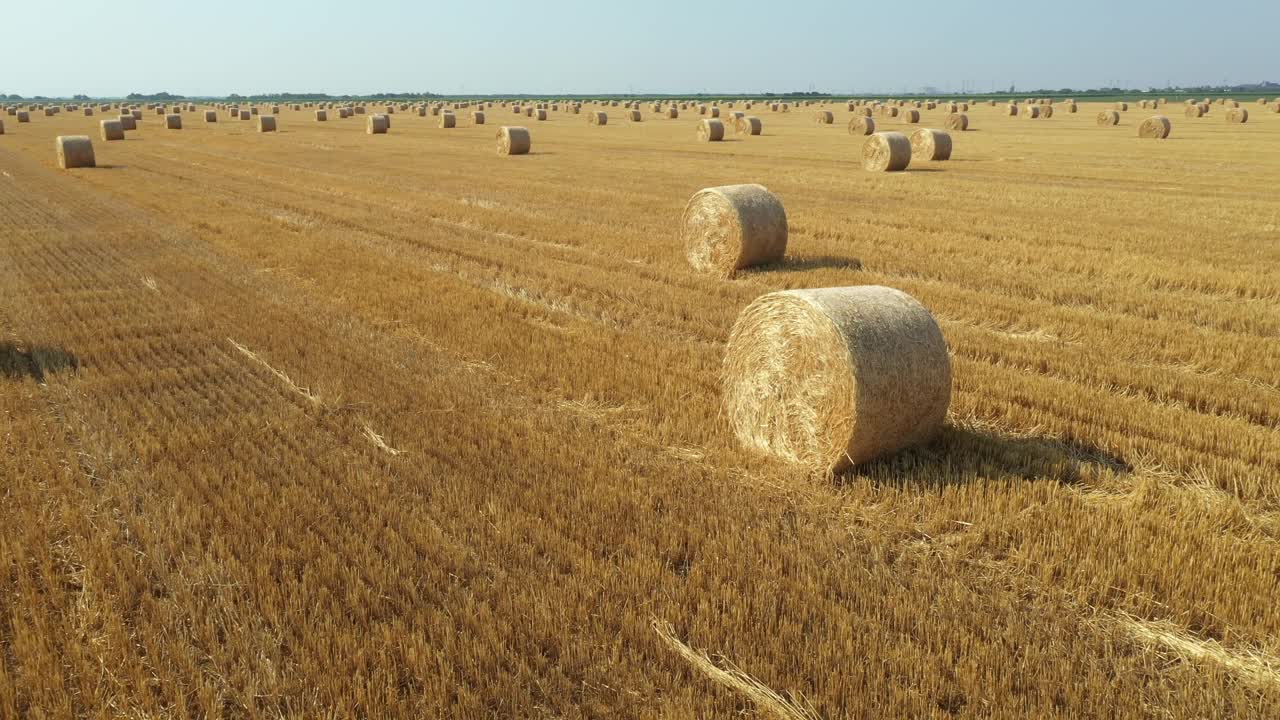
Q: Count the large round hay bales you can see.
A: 2